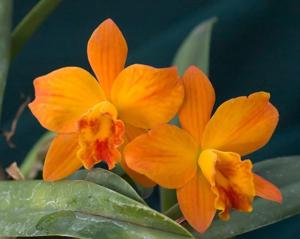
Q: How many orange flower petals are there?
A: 10